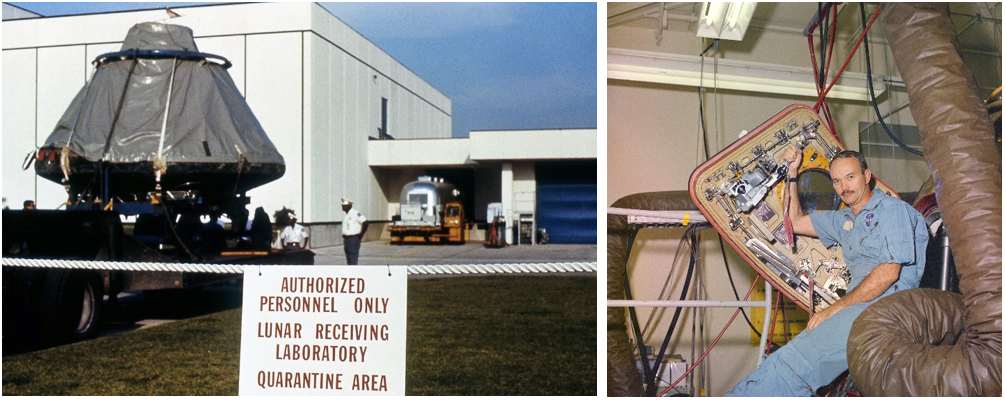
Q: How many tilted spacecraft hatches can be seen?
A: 1